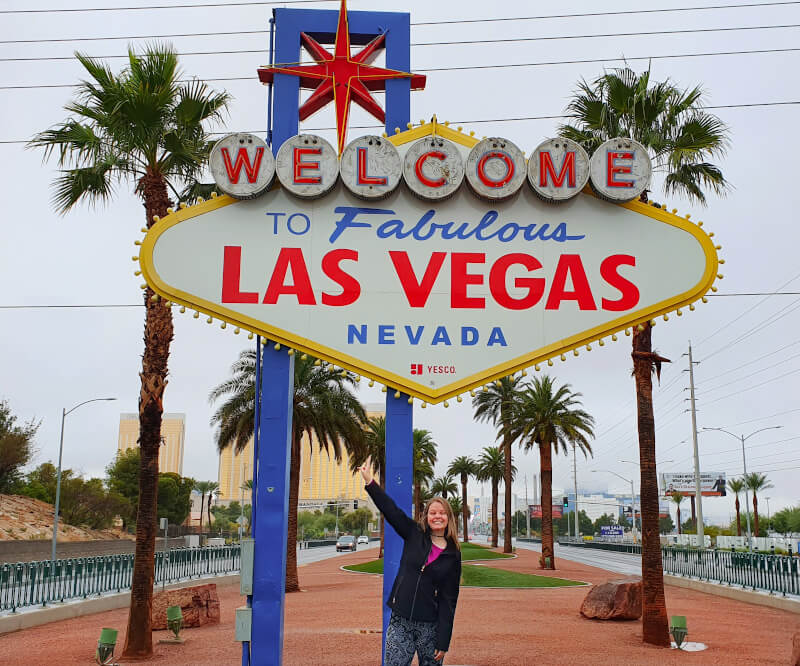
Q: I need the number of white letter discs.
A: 7